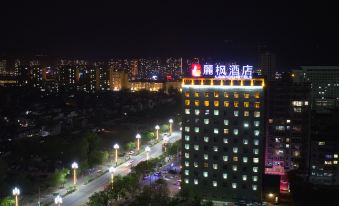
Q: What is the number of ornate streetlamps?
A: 10